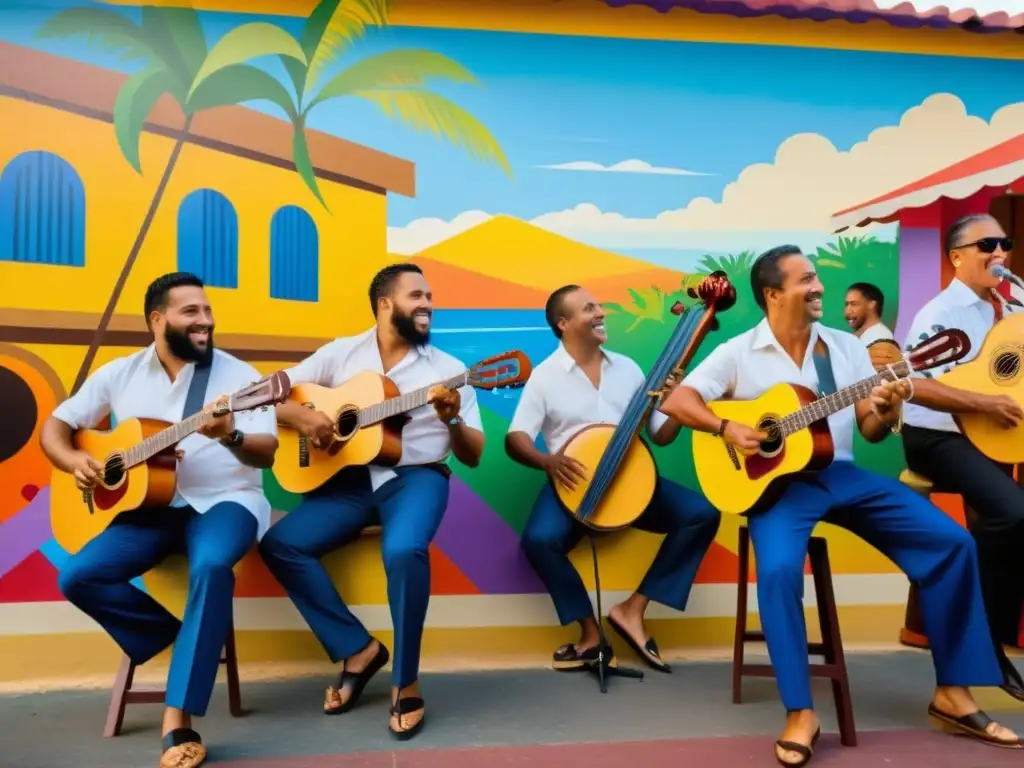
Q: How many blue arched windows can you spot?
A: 3